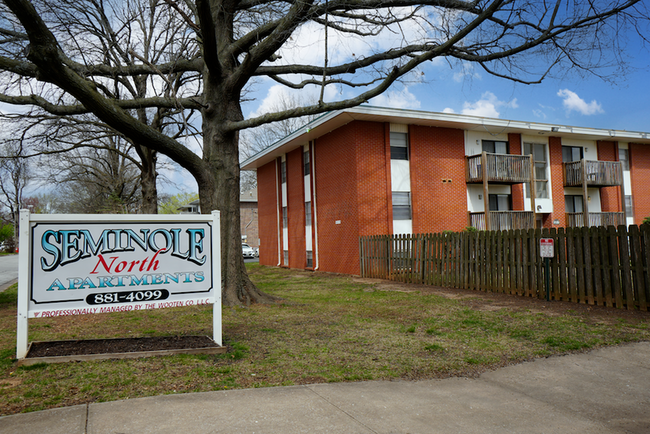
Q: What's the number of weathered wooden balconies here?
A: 4